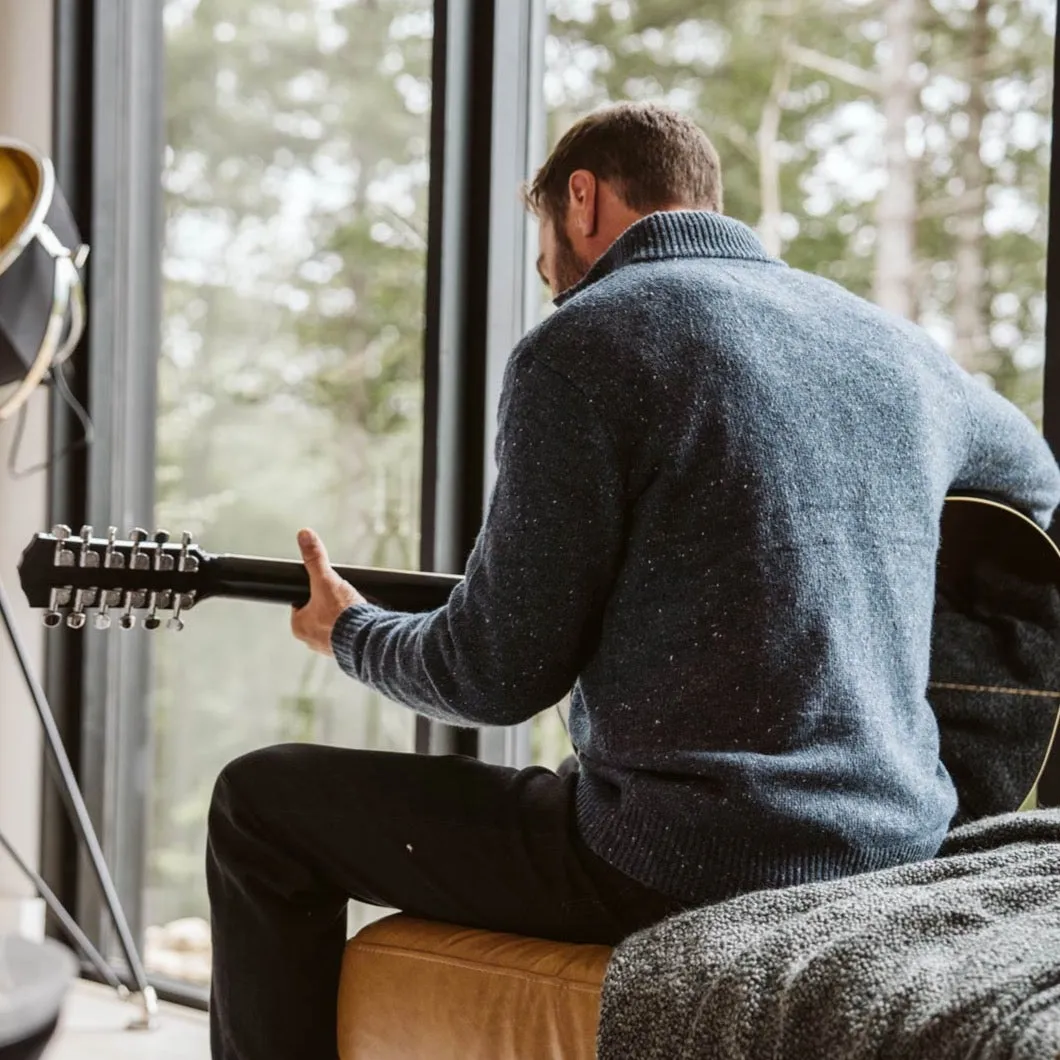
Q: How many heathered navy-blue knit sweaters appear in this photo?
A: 1